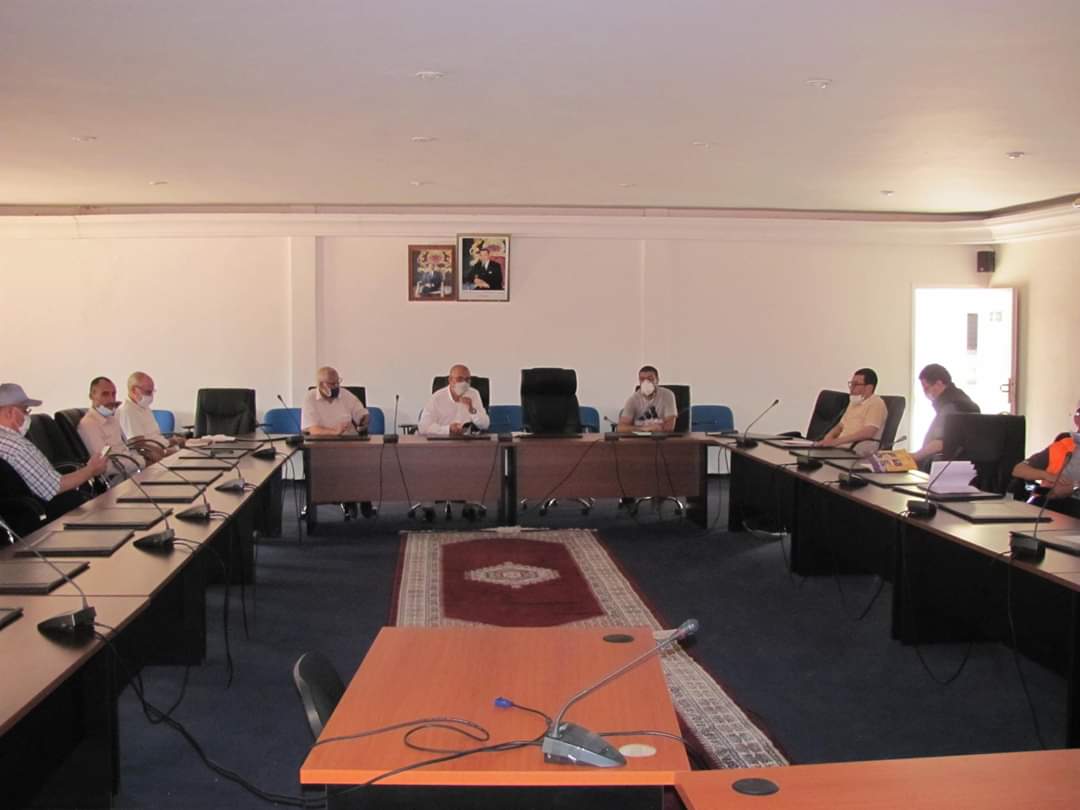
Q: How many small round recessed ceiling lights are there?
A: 10